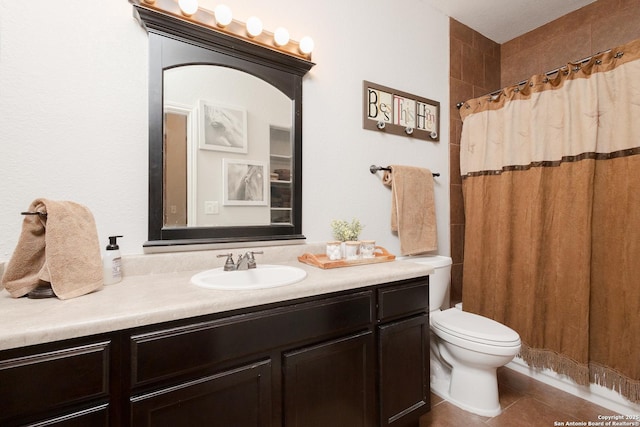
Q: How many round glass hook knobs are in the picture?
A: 3